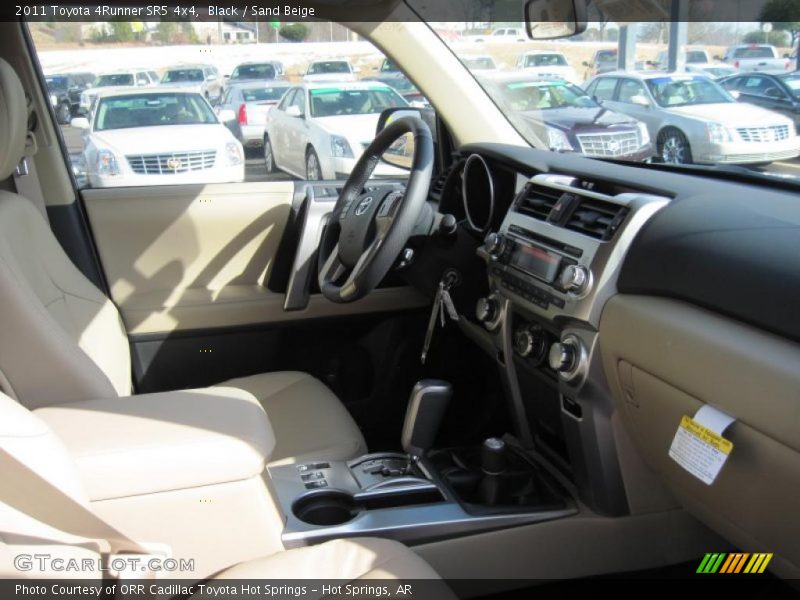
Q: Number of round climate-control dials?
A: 3